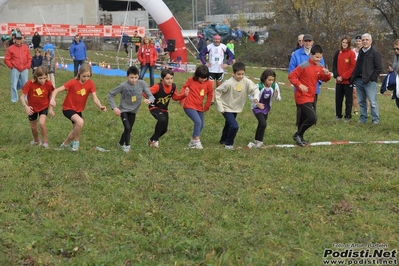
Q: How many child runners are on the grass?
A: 8